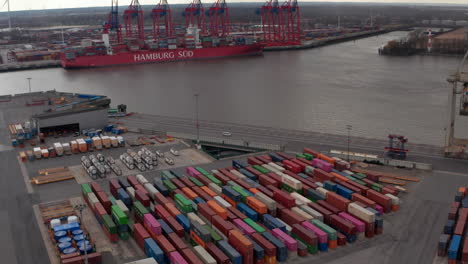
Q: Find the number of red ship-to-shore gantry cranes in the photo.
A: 7